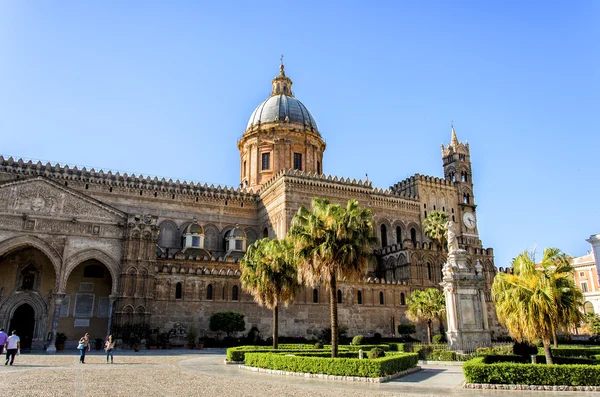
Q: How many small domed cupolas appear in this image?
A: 2